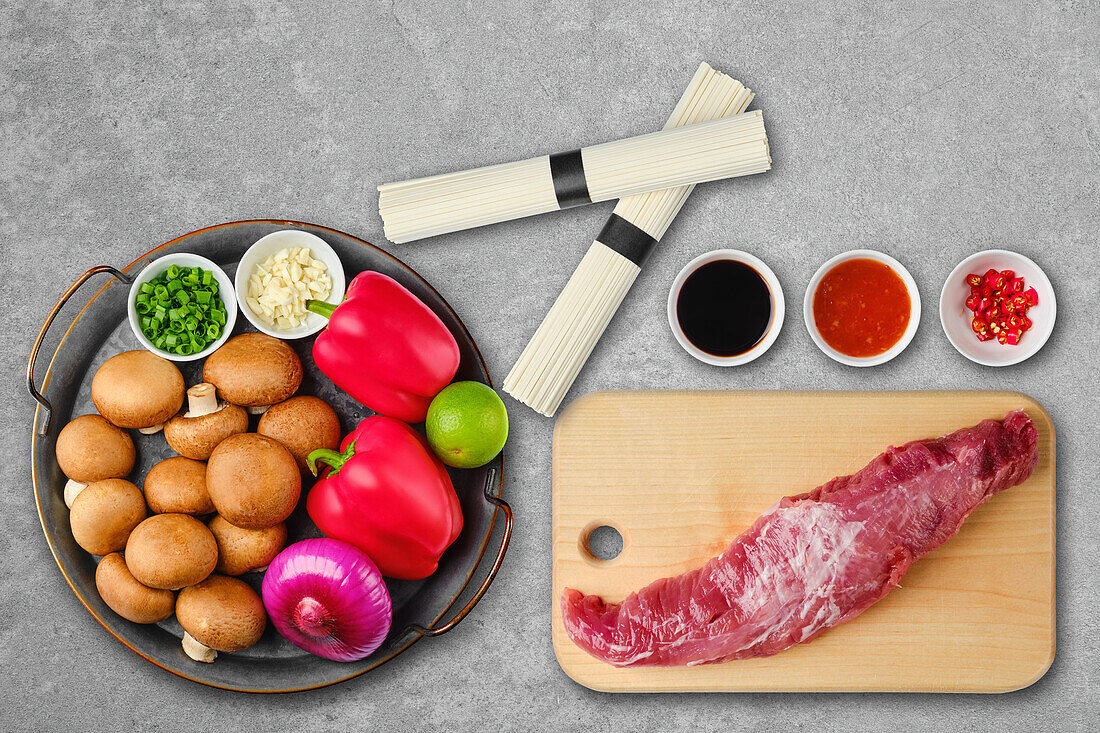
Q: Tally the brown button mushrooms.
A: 12